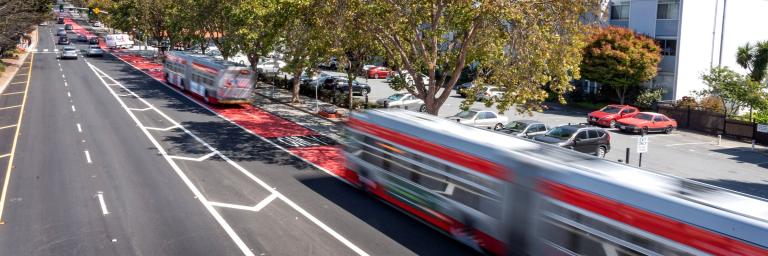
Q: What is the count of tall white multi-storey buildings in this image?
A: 1